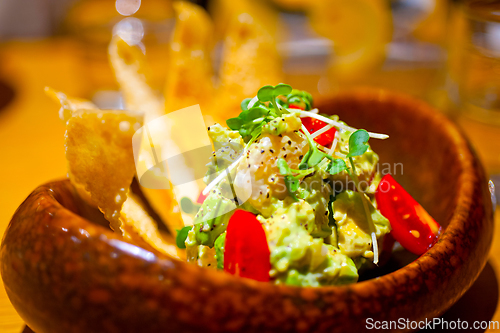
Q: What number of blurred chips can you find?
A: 3